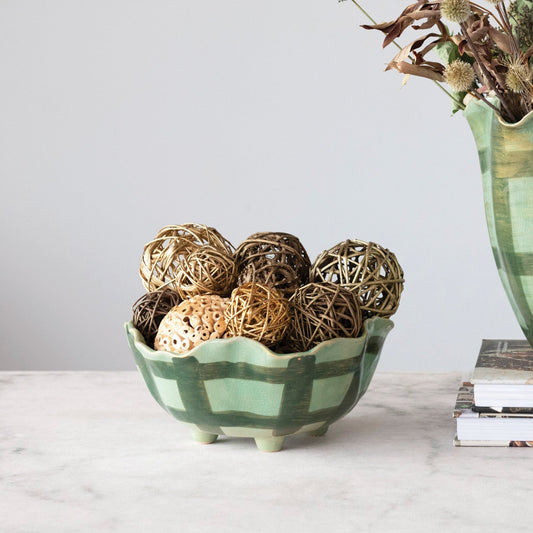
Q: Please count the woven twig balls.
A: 7